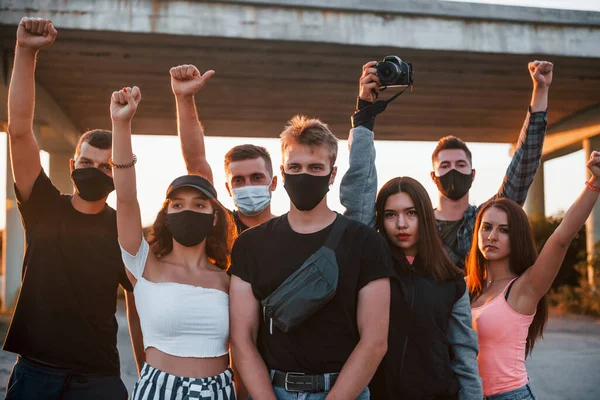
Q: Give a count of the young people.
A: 7